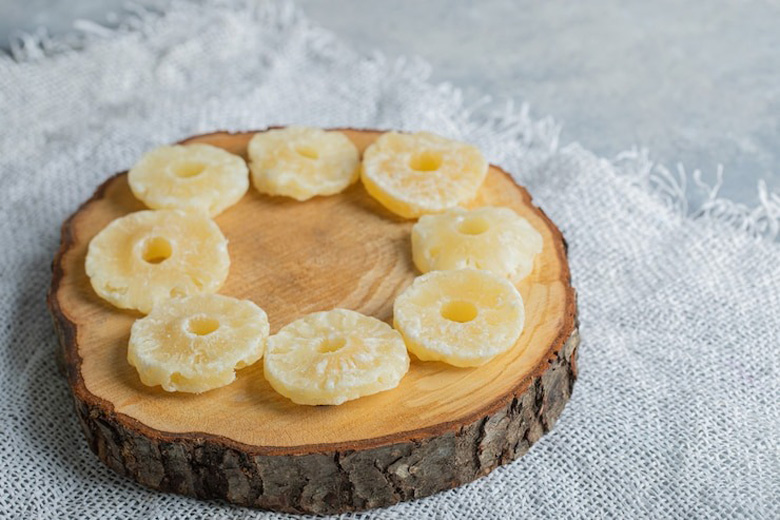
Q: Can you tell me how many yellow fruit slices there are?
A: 8